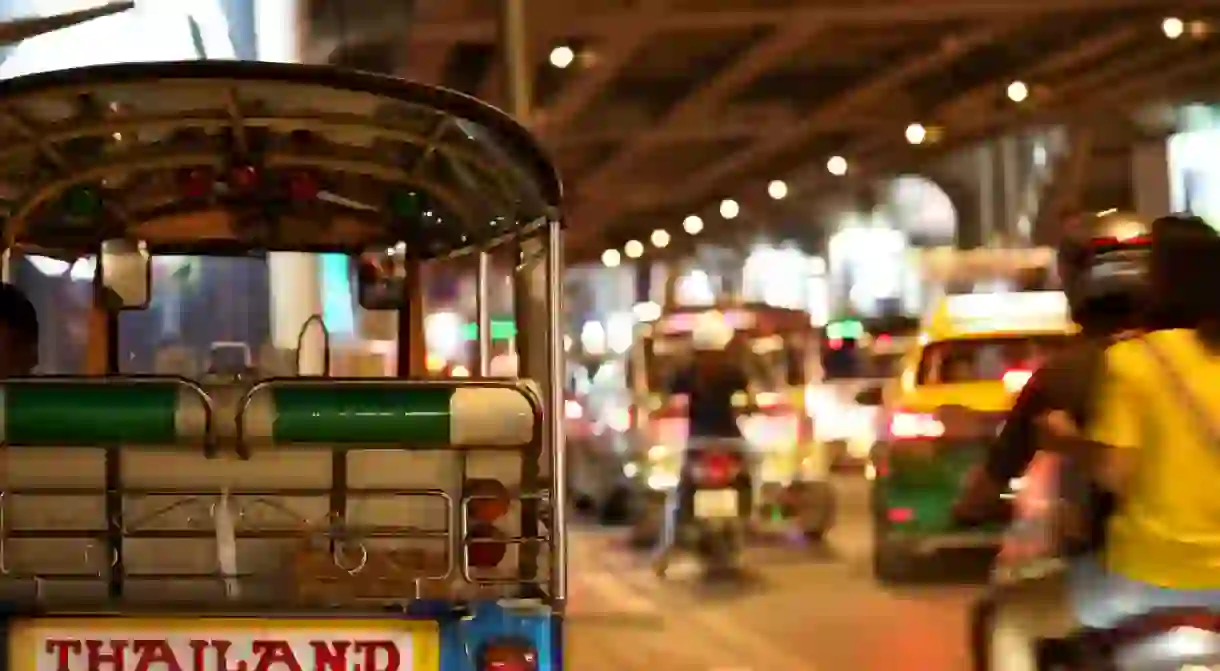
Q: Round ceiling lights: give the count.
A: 11